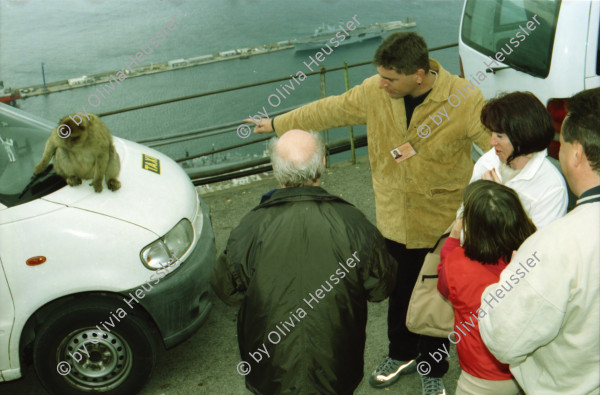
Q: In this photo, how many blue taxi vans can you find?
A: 0